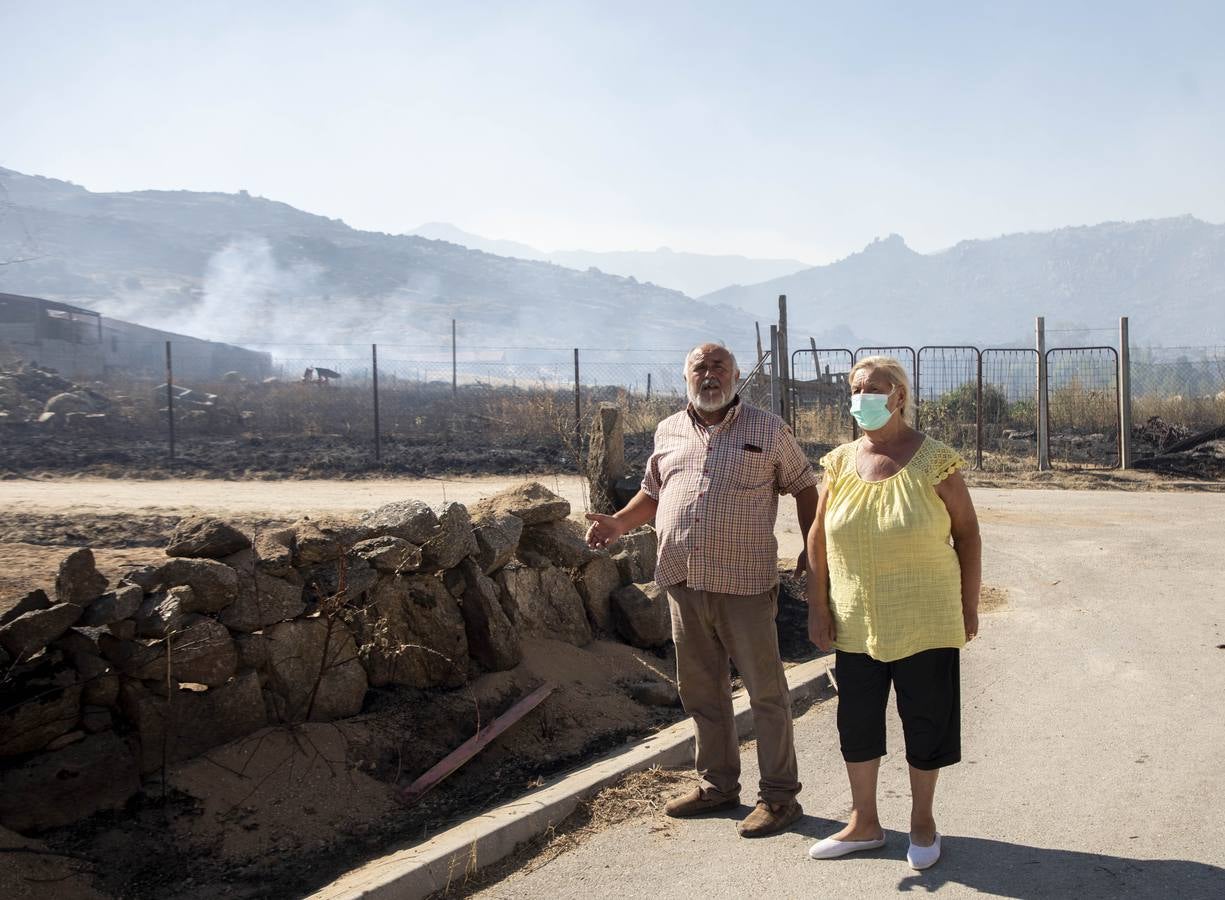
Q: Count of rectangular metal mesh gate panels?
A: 5